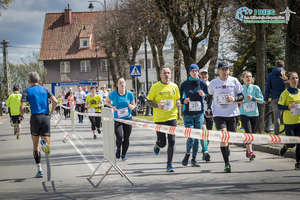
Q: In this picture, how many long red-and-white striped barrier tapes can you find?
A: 1